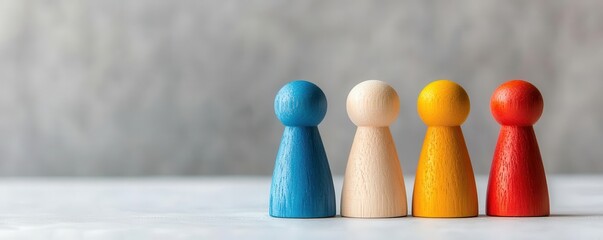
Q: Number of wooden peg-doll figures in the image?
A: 4